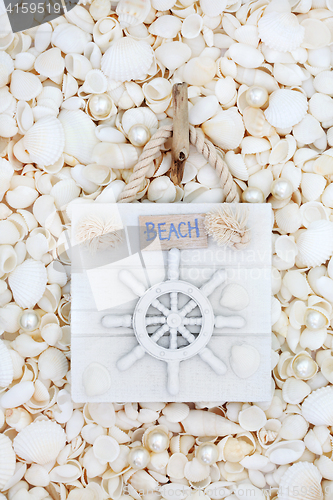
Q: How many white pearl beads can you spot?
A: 11